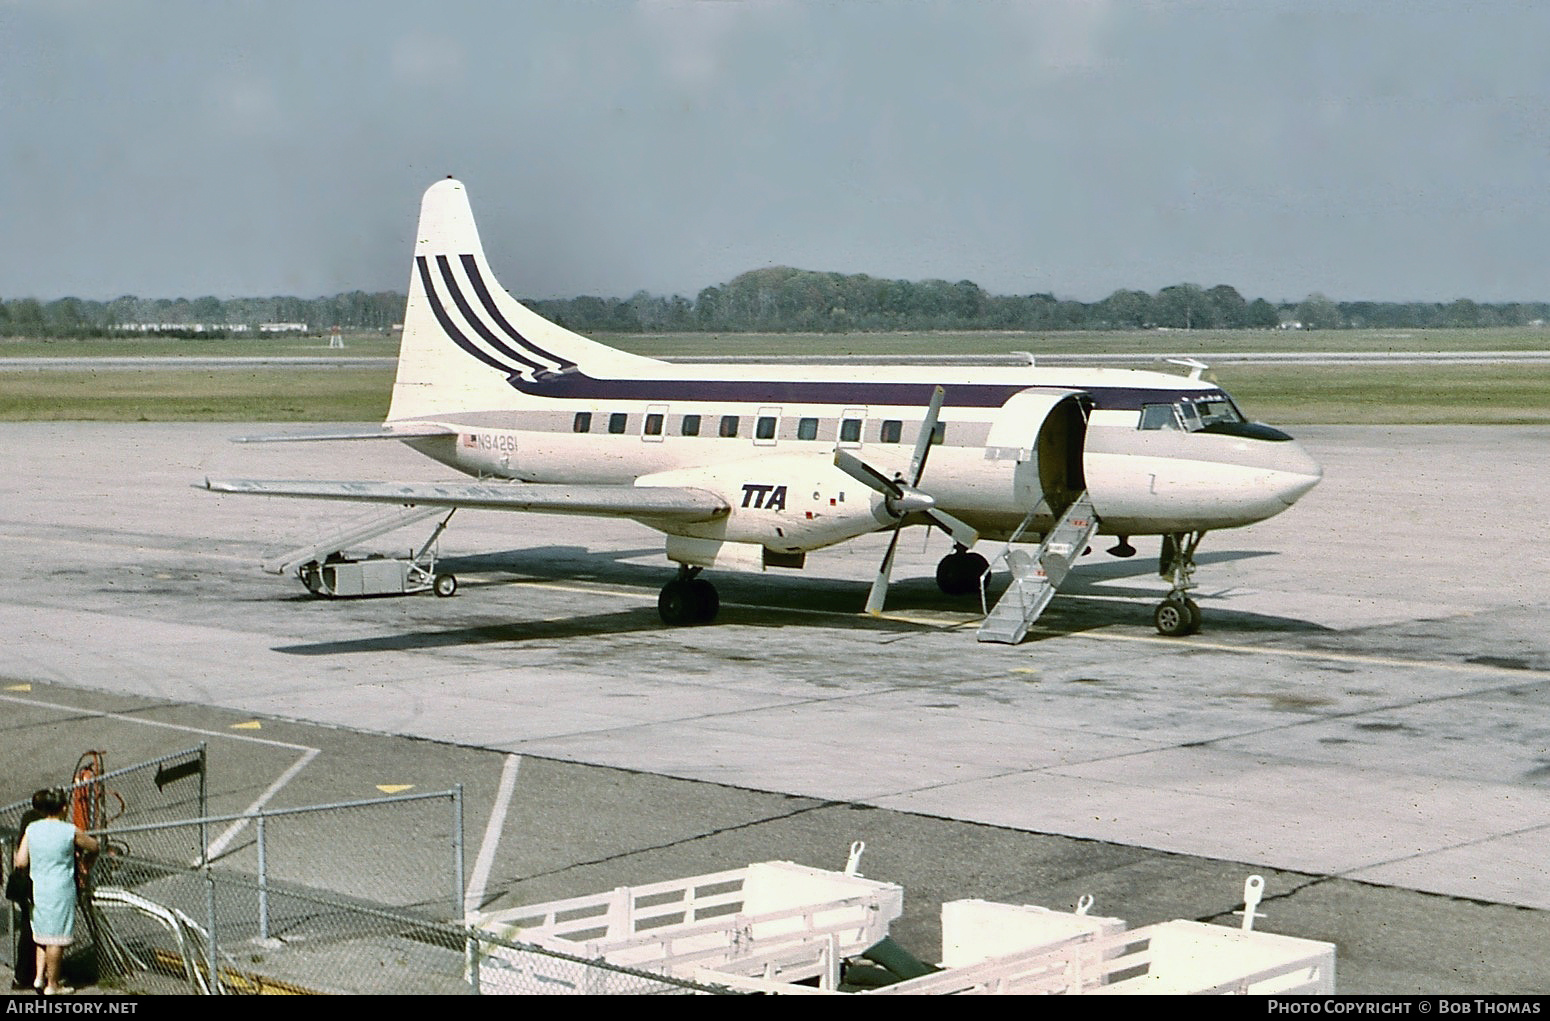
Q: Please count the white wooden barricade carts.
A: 3